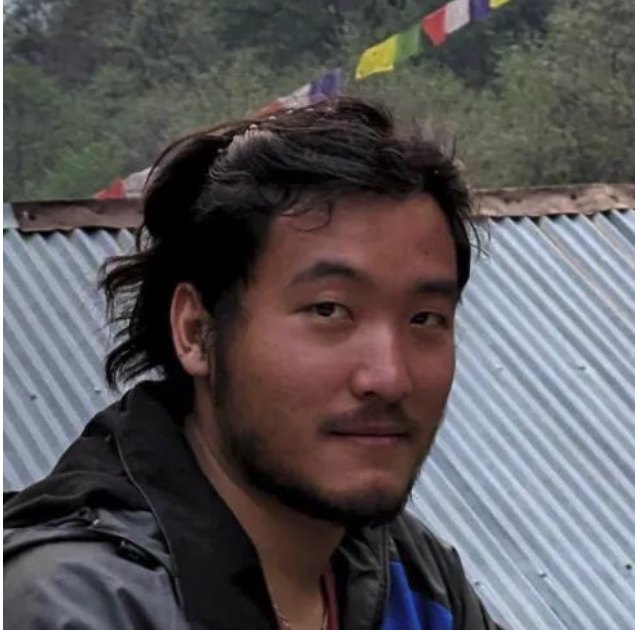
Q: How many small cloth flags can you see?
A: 11